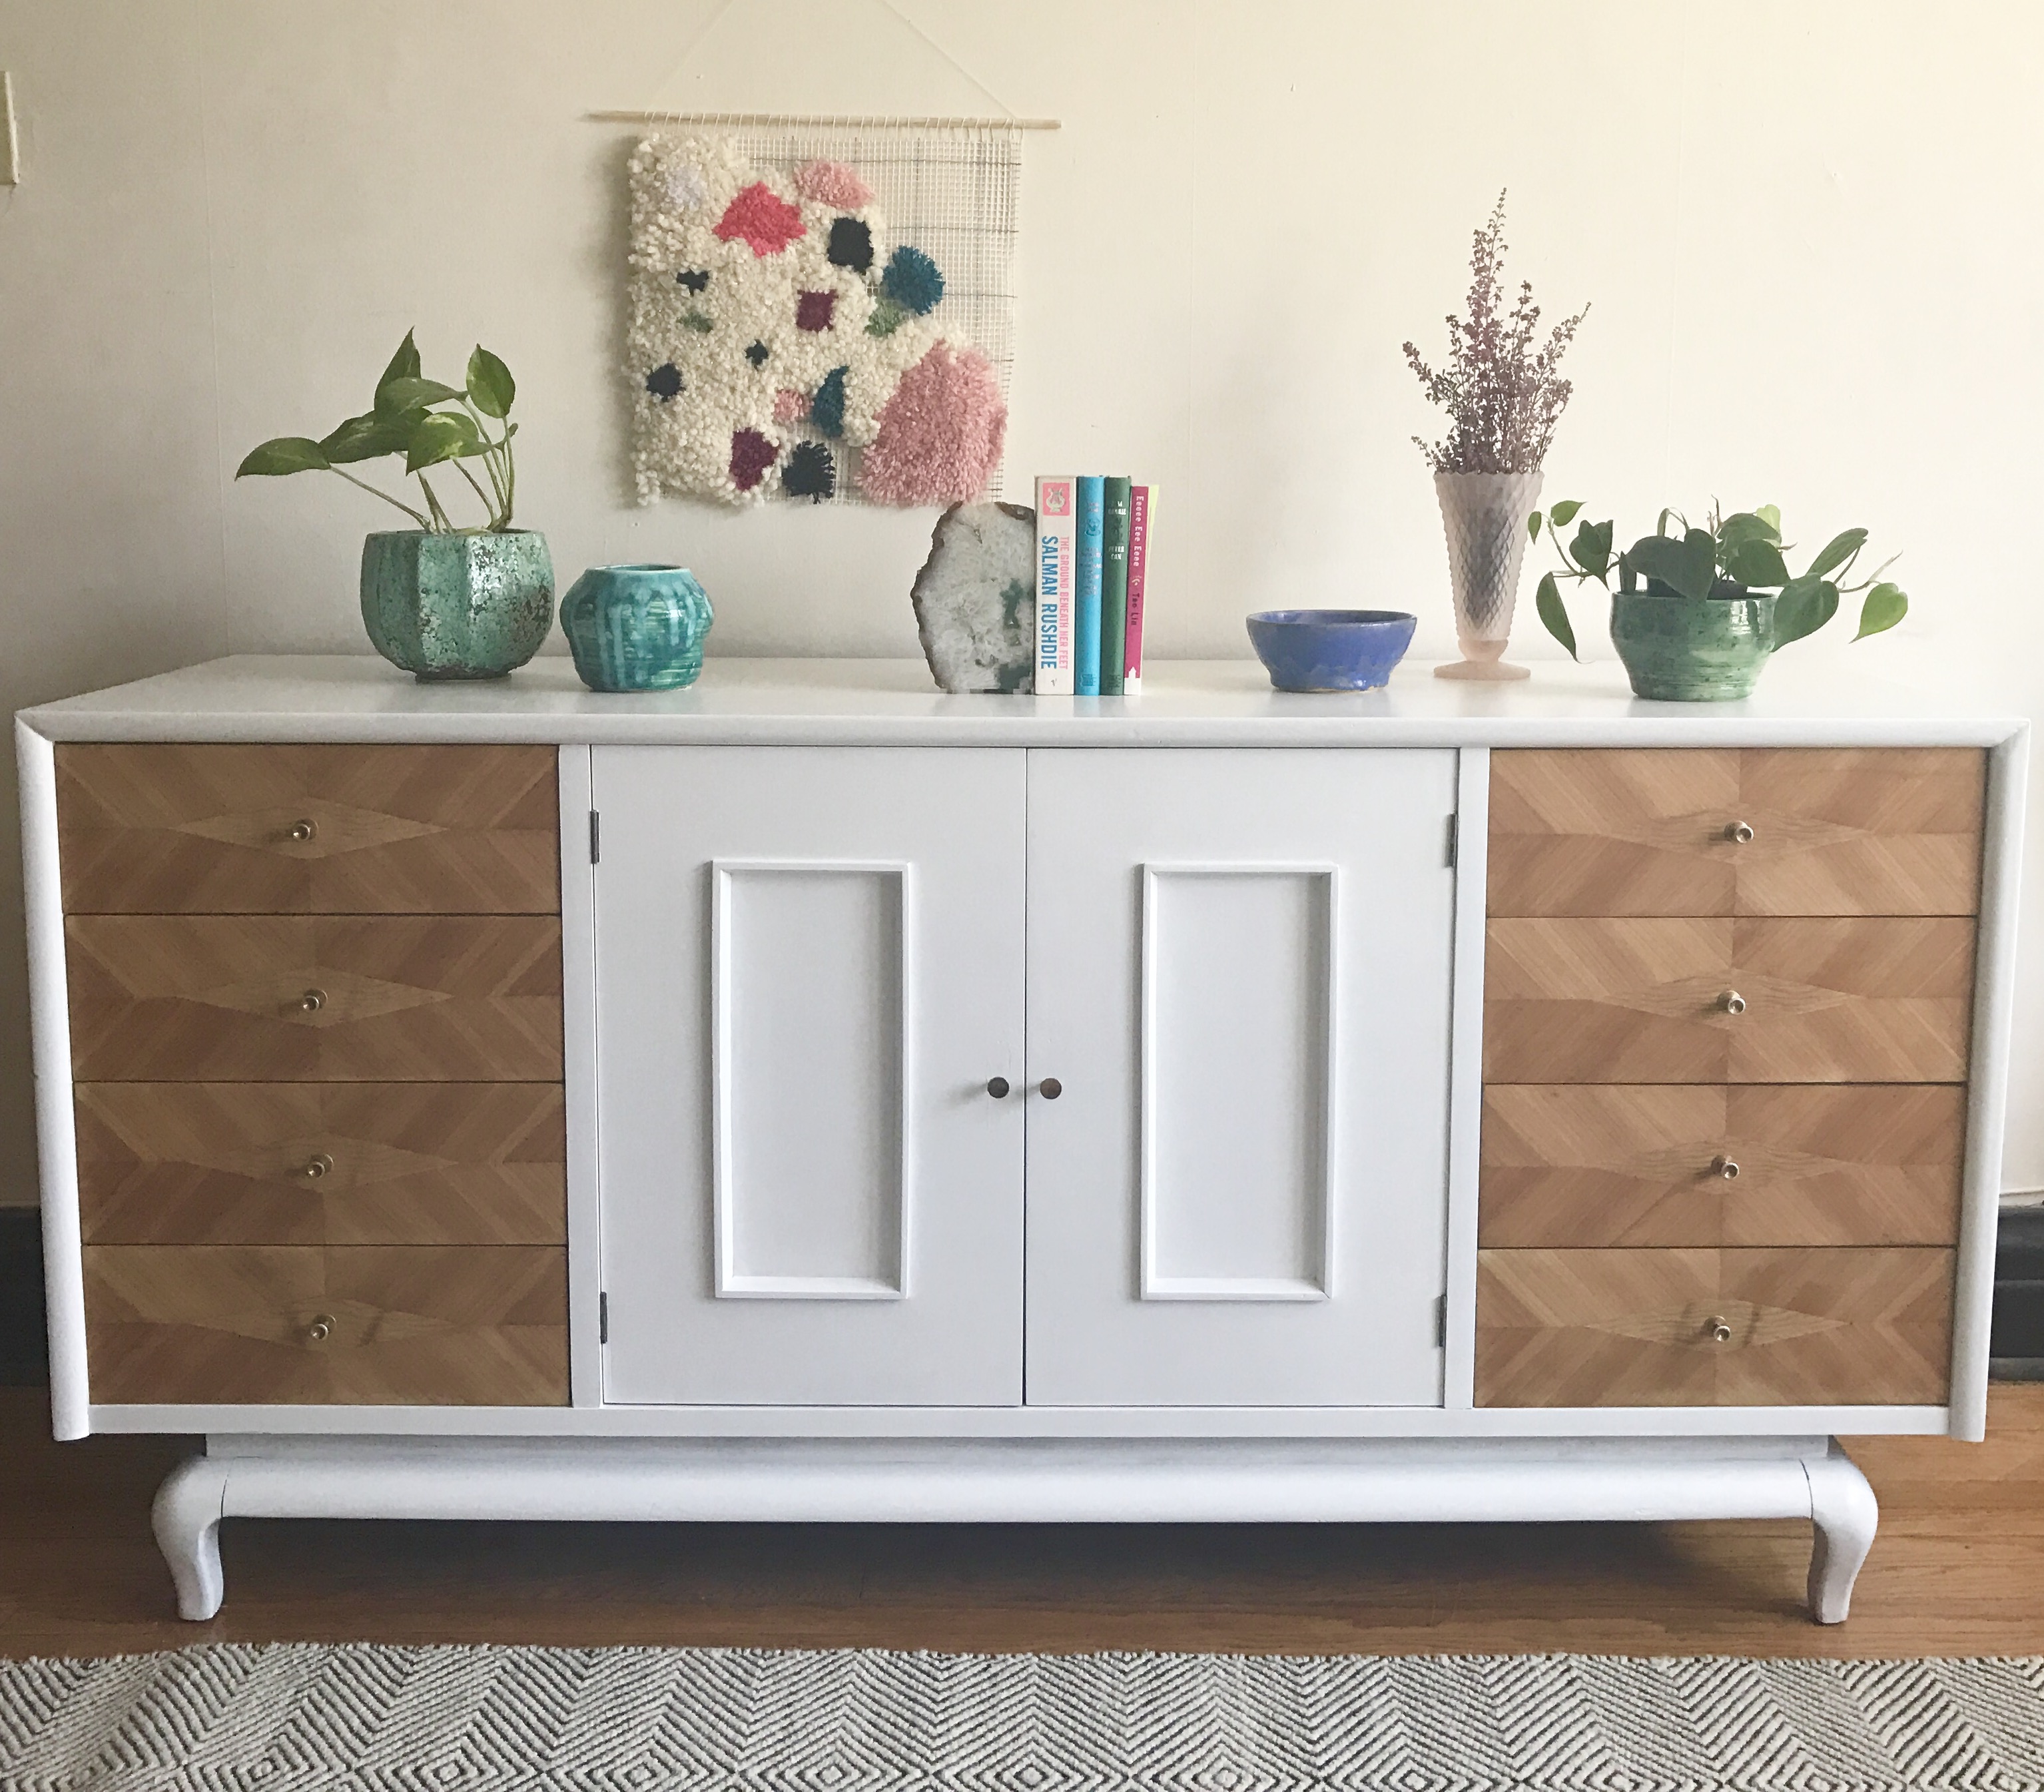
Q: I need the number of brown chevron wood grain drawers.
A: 8